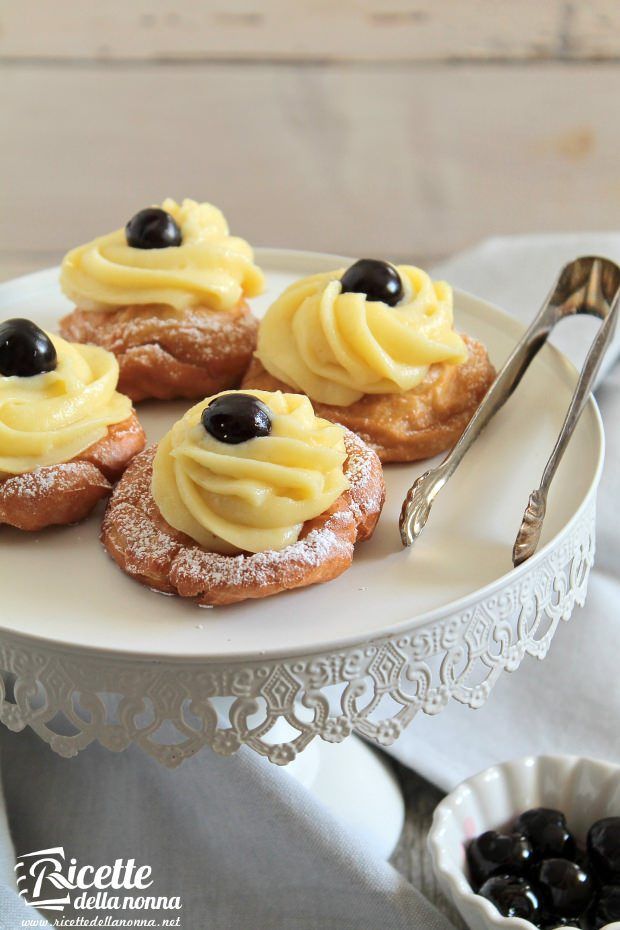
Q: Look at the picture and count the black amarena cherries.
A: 10